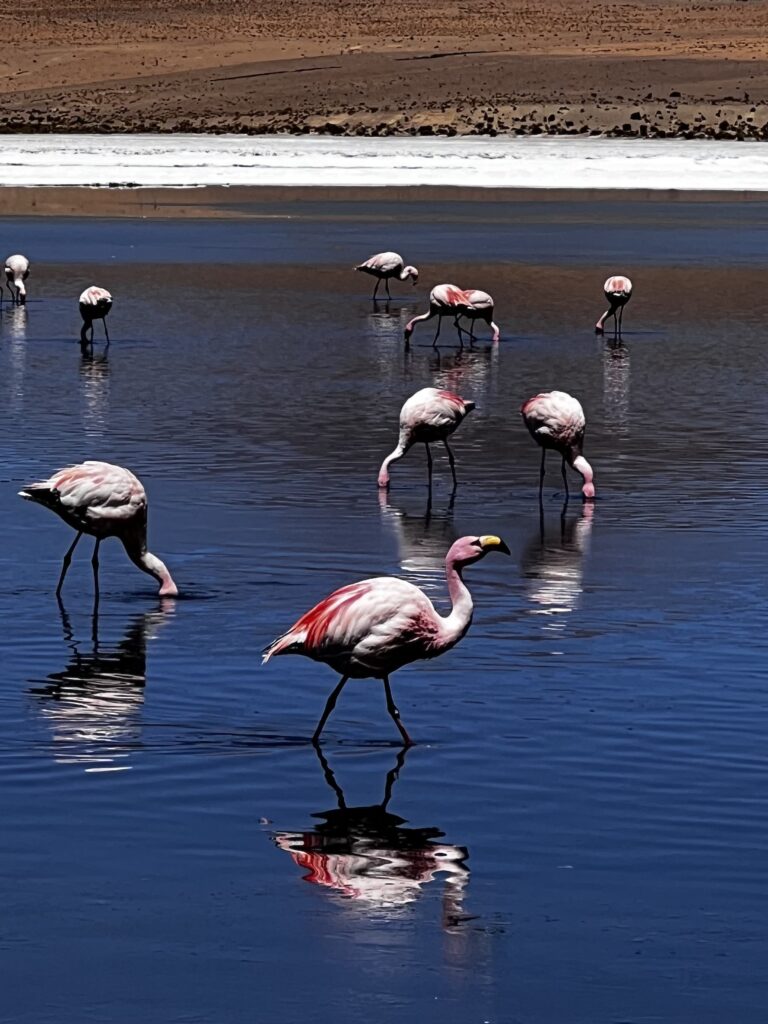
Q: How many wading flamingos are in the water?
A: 10